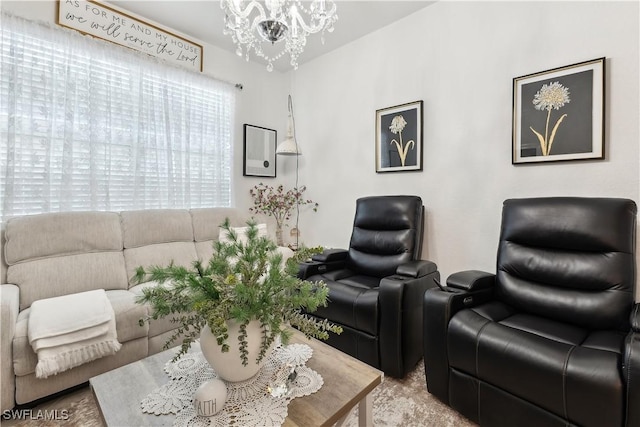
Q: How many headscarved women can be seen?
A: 0